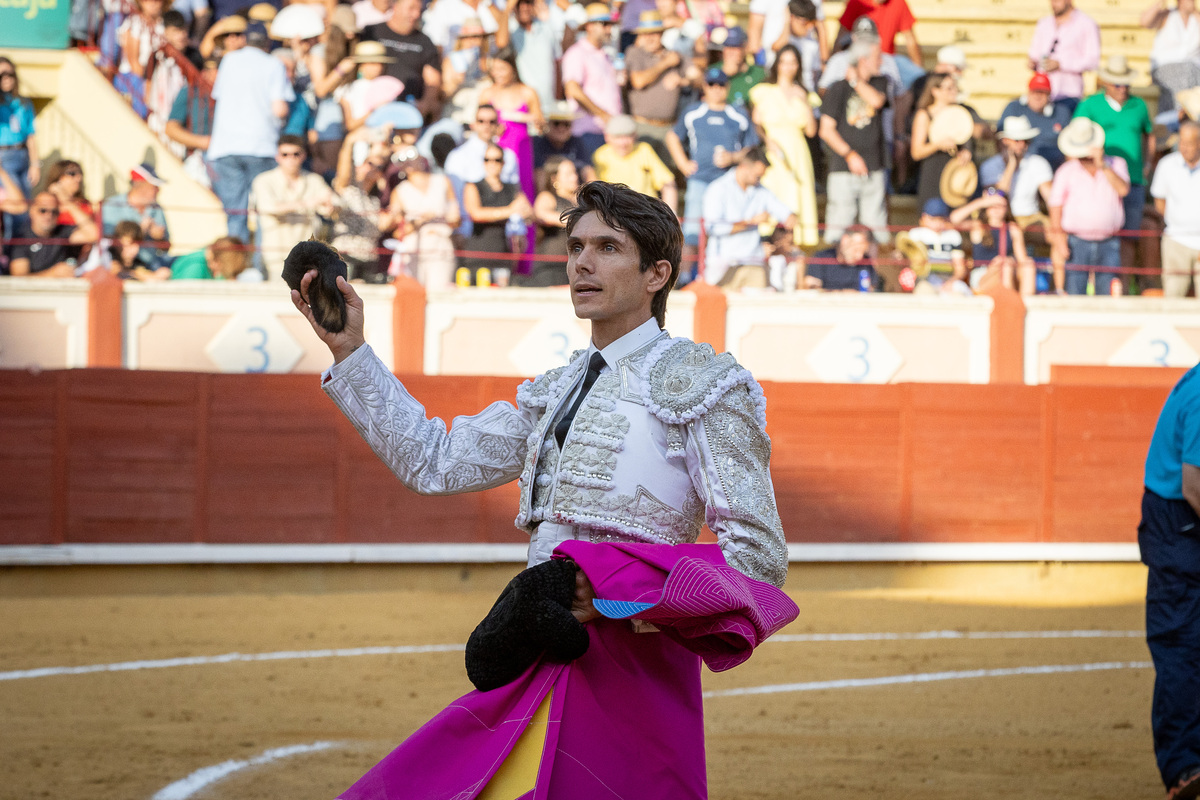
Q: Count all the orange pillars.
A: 4